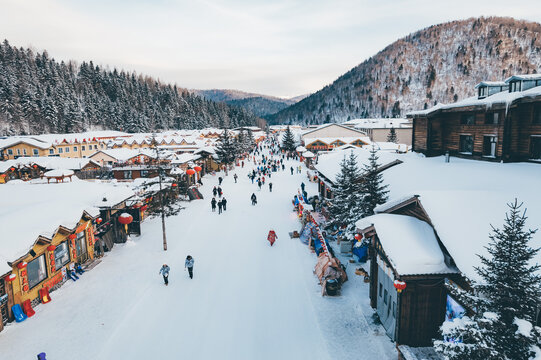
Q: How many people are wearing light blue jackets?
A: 2